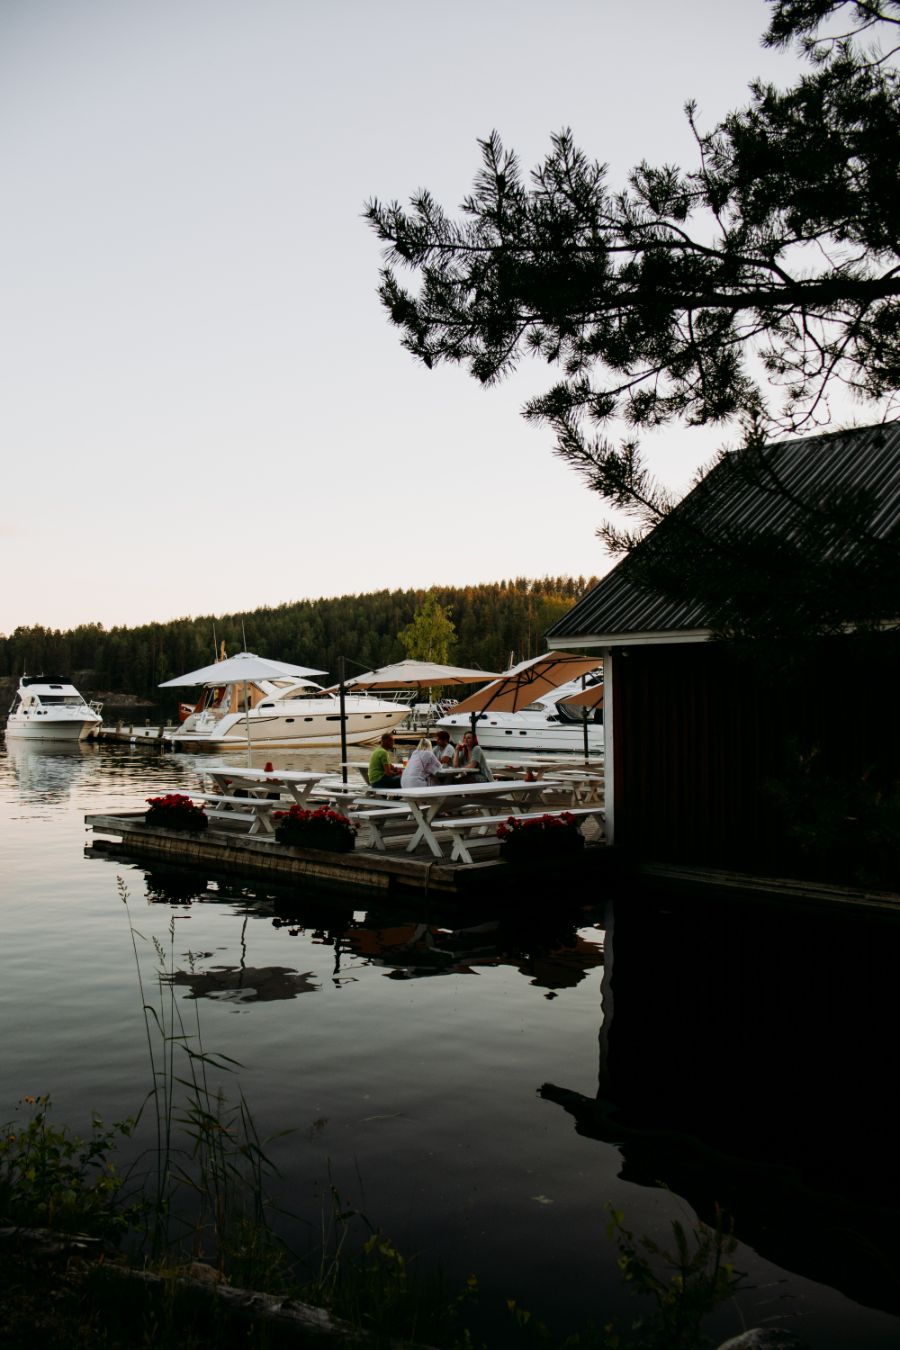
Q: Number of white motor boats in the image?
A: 3